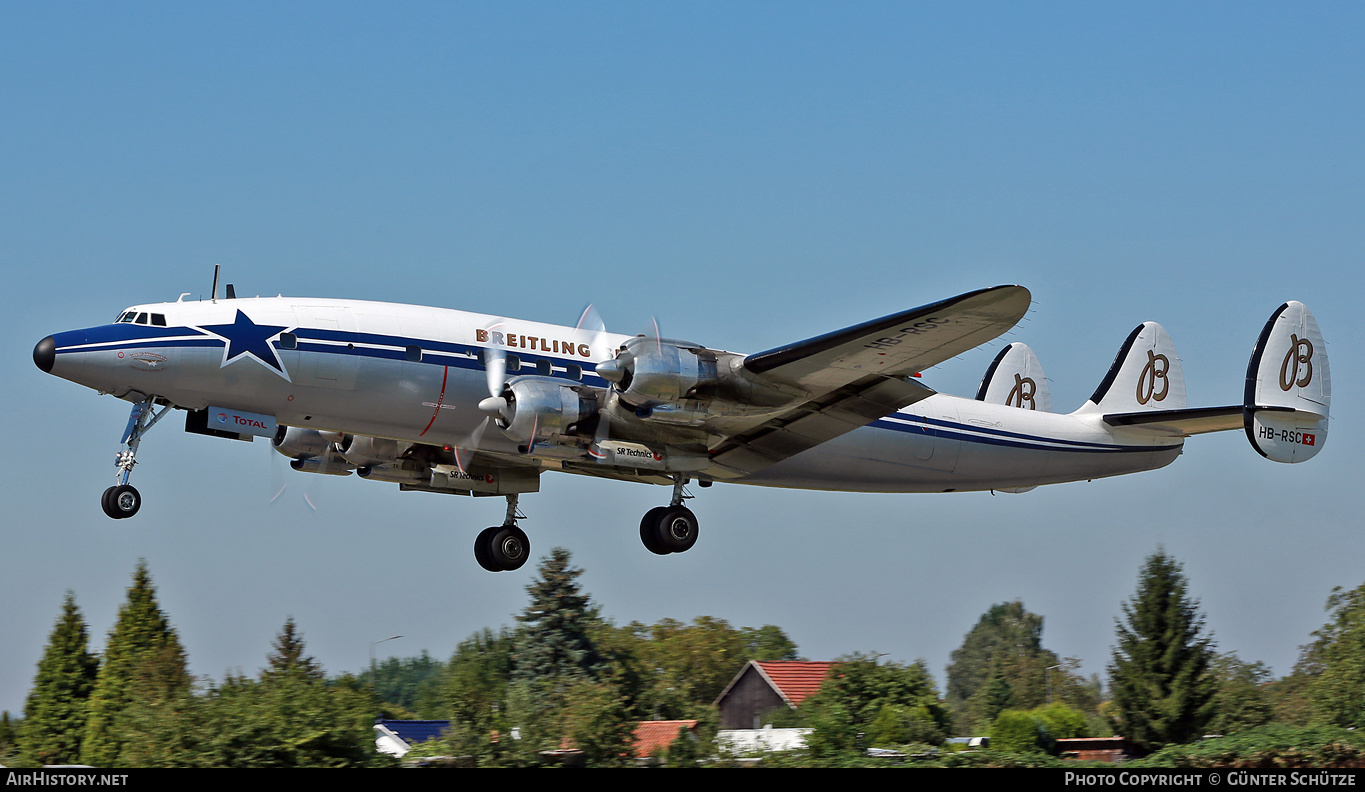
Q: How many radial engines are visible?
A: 4